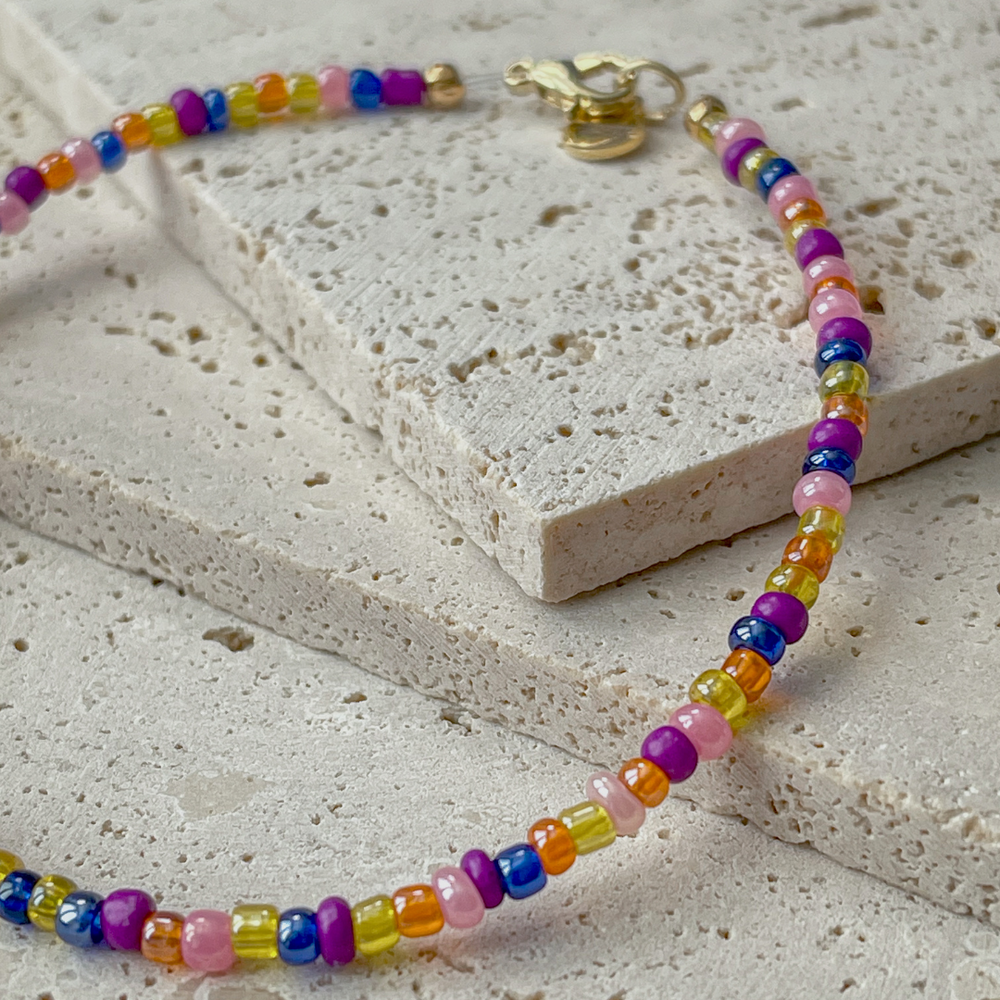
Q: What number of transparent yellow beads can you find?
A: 15